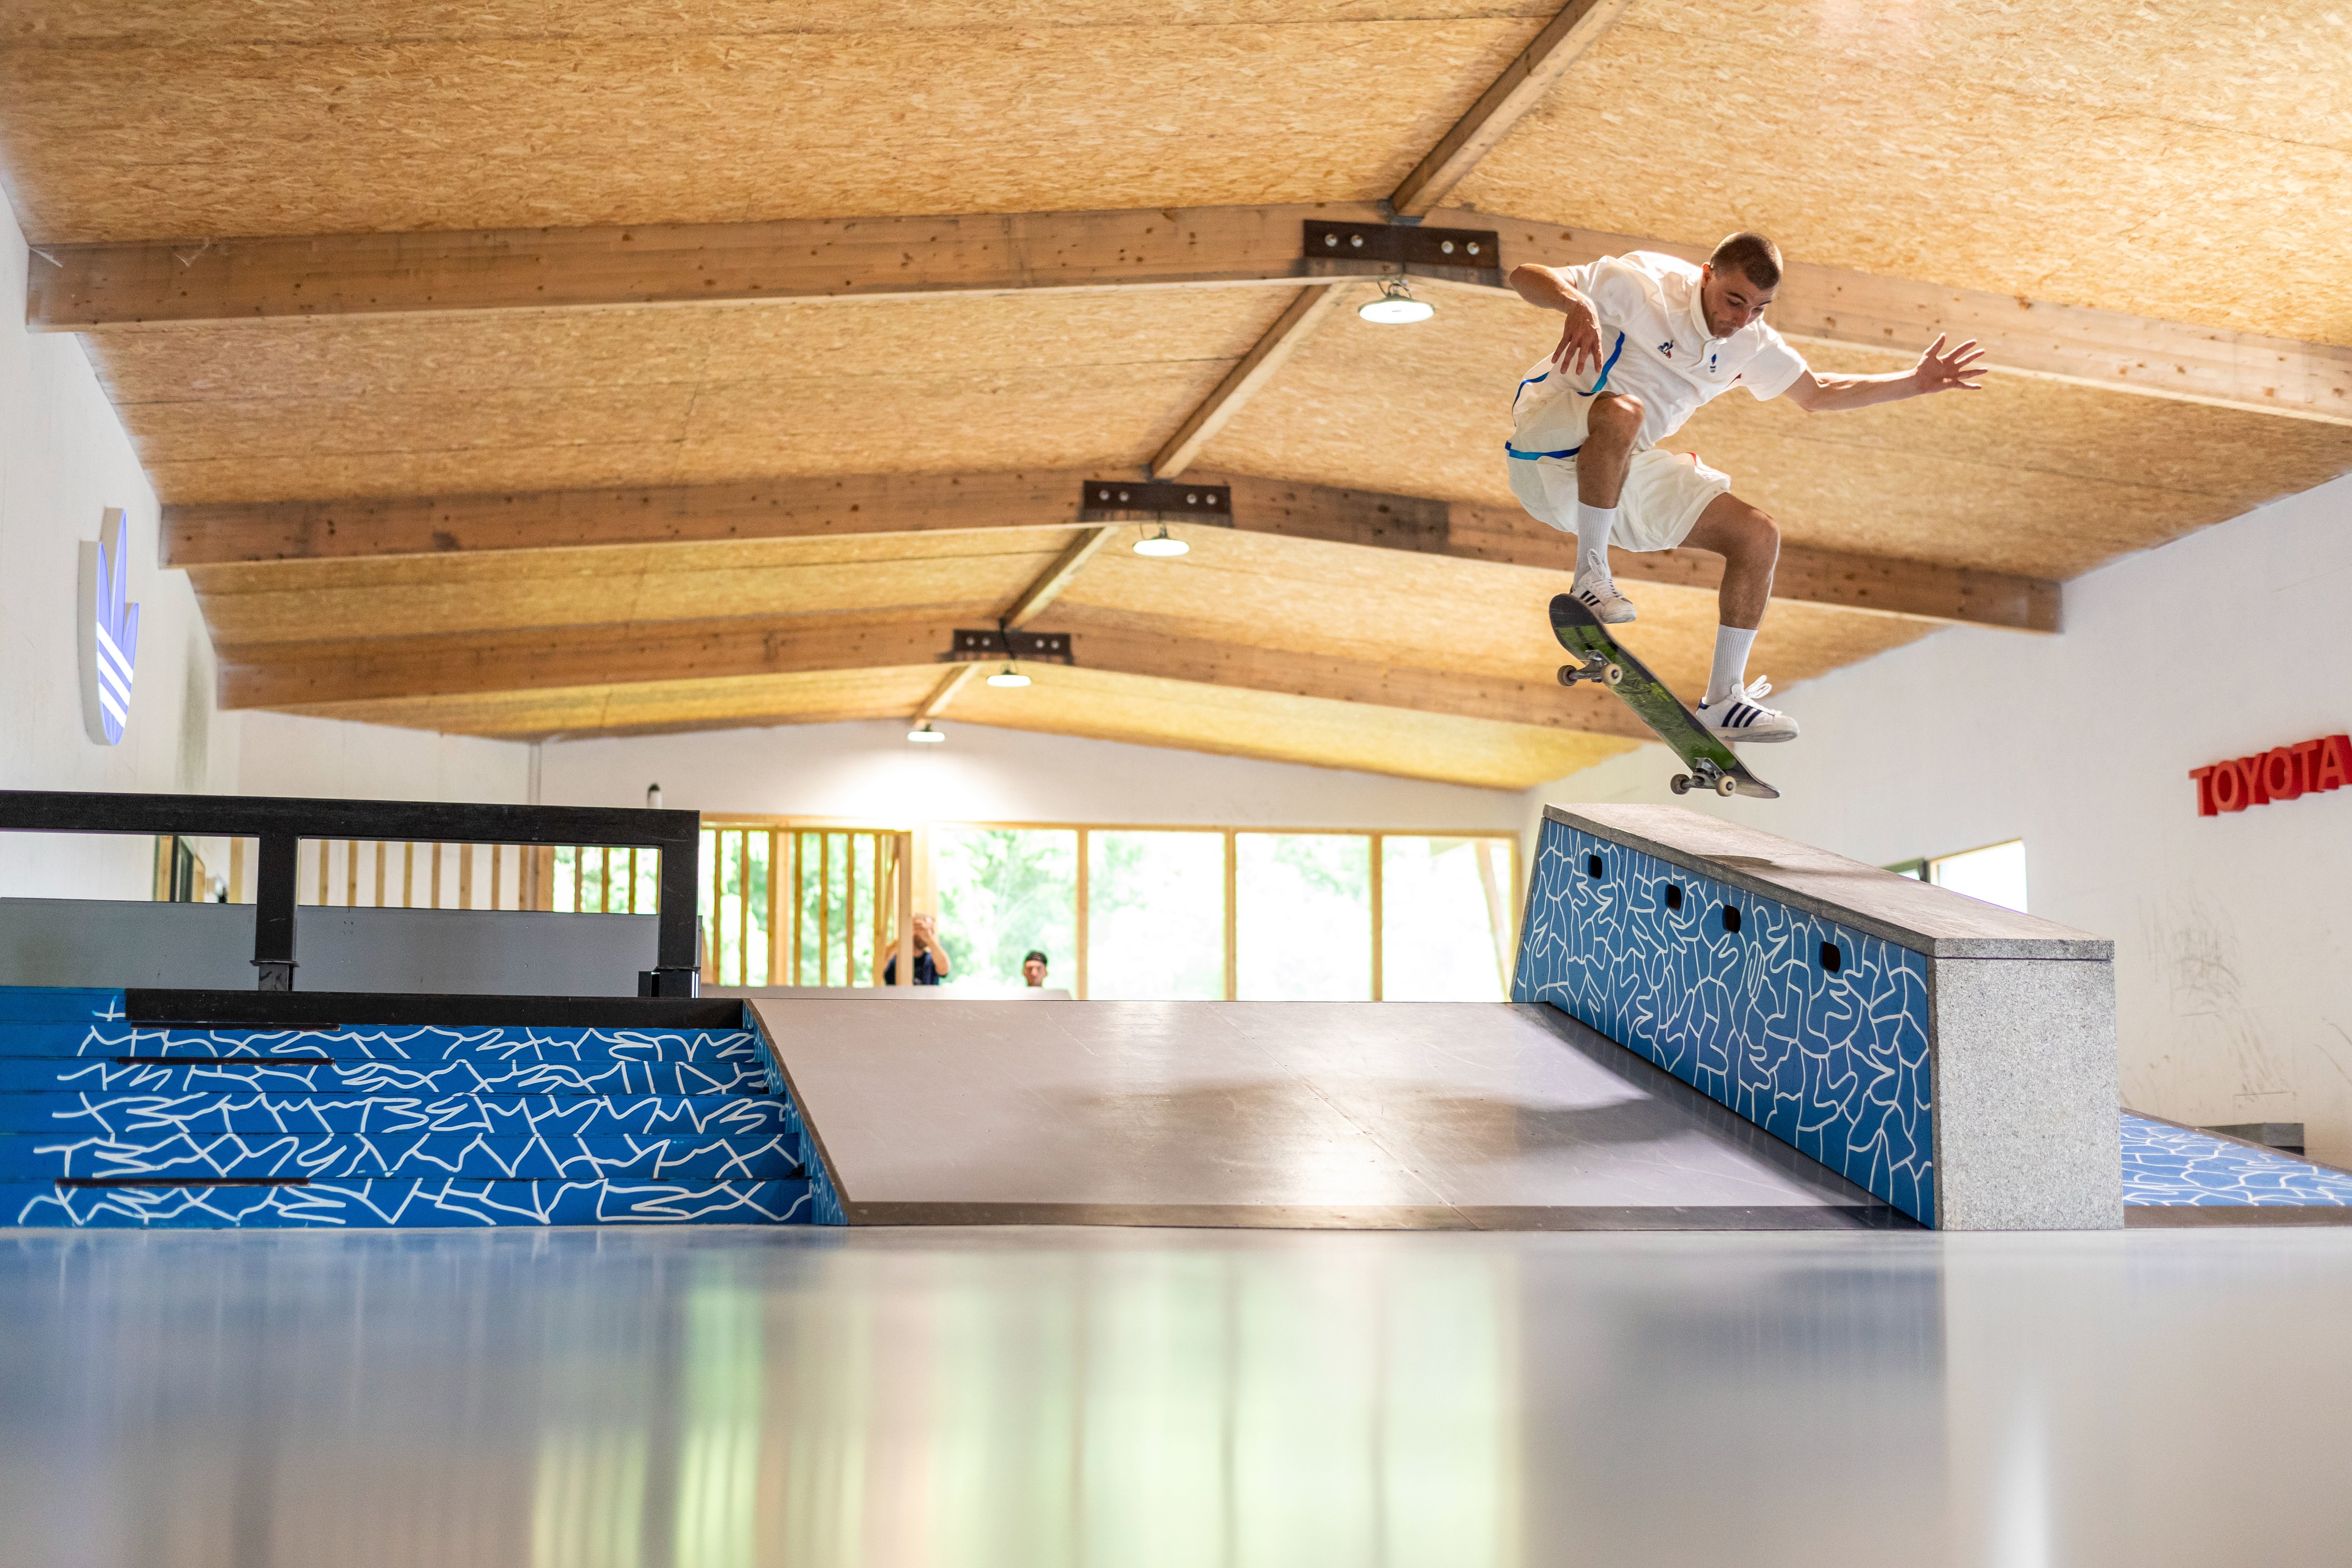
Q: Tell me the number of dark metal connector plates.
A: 3